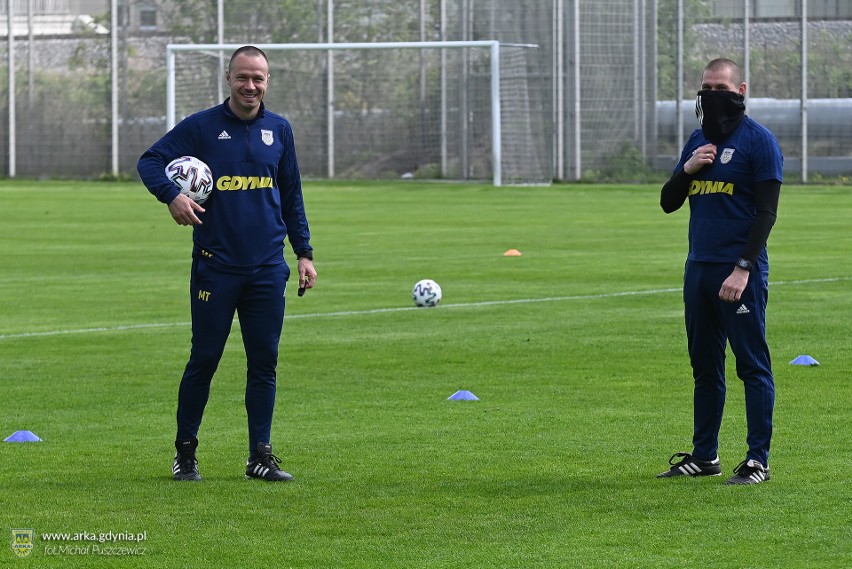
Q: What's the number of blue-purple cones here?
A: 3